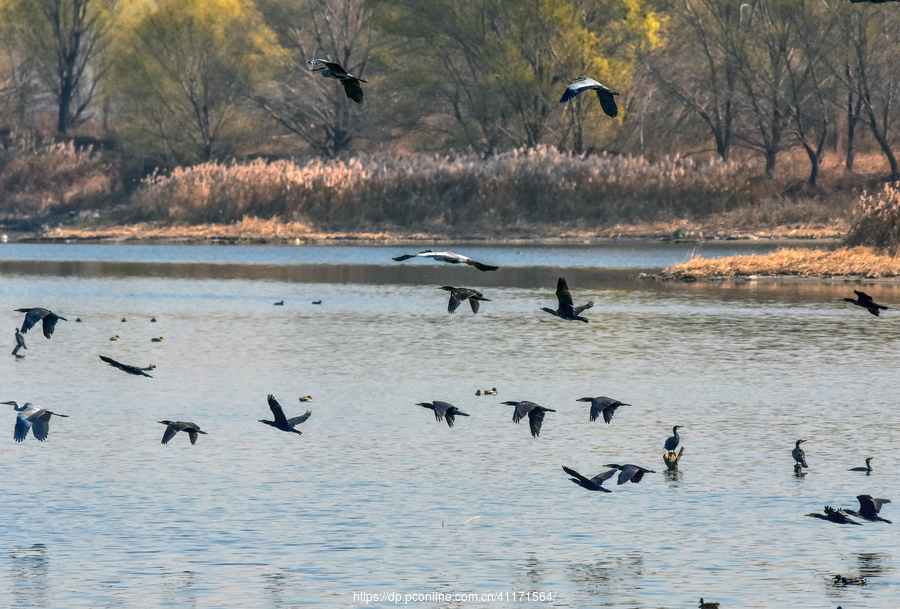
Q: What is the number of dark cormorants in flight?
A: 14